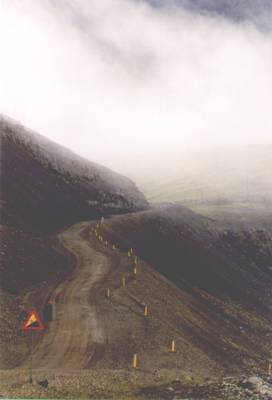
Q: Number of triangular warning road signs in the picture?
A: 1